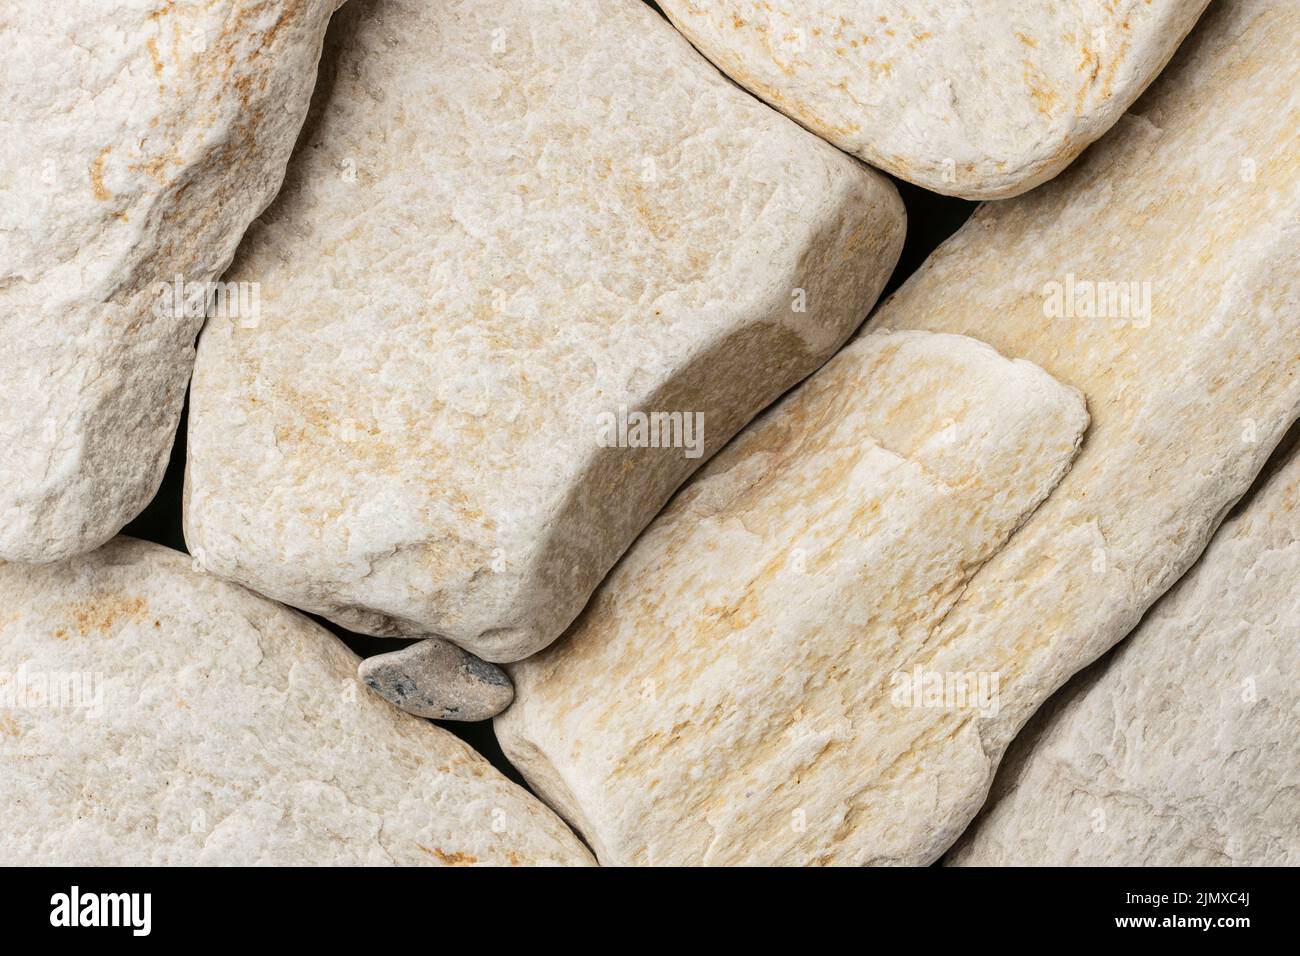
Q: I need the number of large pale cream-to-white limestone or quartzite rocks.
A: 6